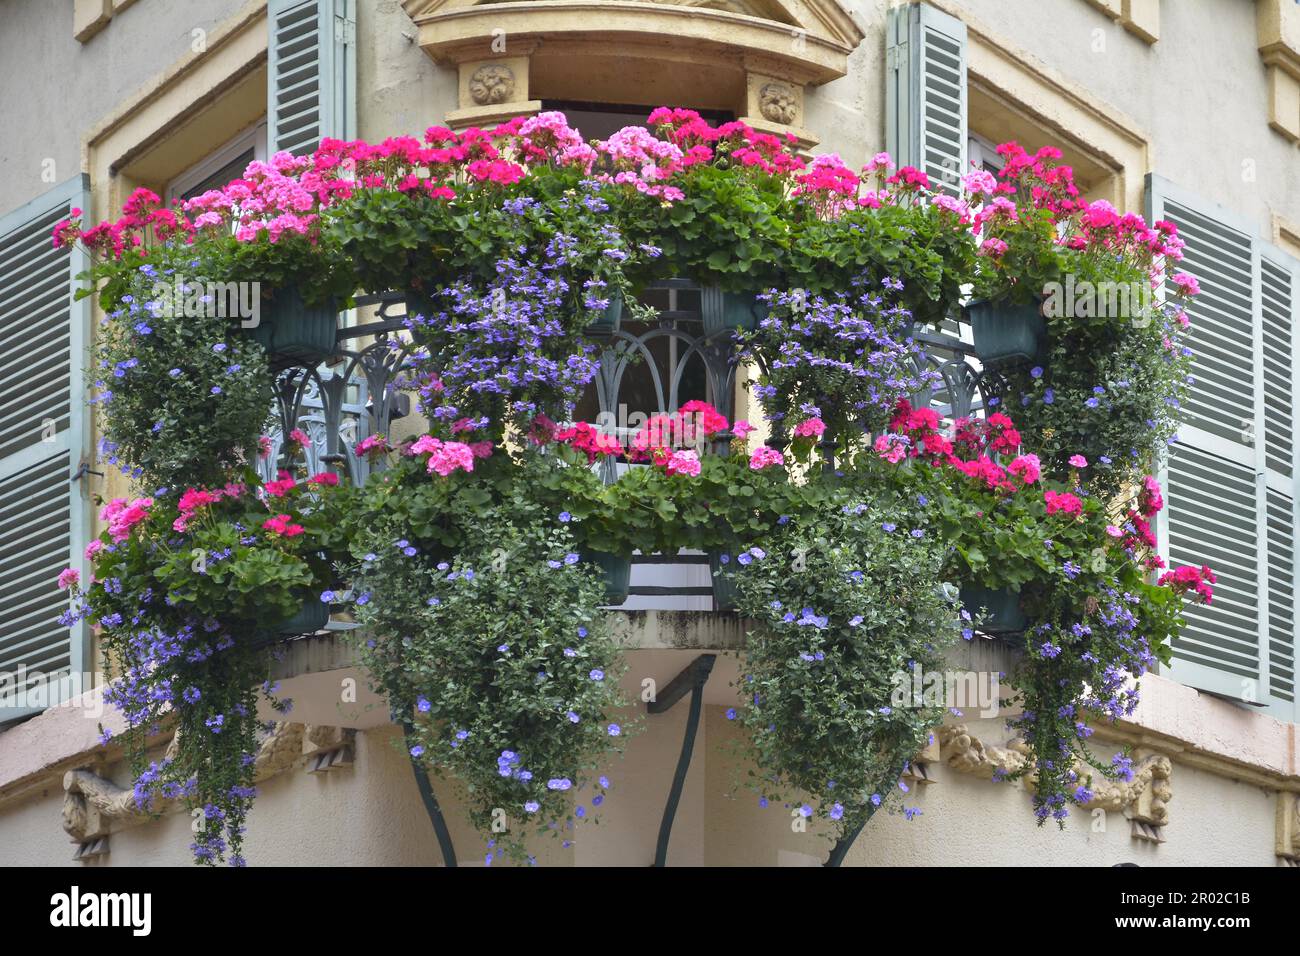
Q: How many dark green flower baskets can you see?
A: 8